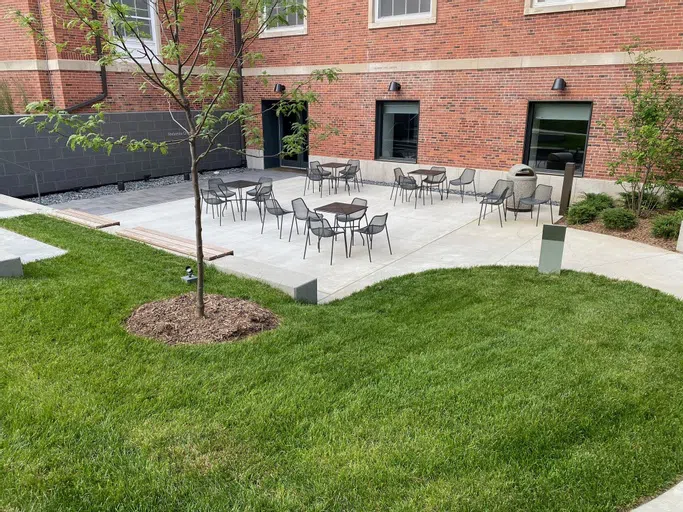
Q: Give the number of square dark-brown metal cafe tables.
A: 4